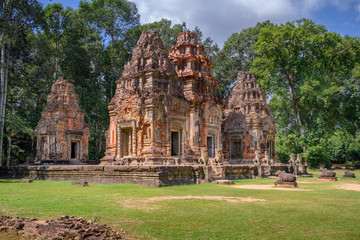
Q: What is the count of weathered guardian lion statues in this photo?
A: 6